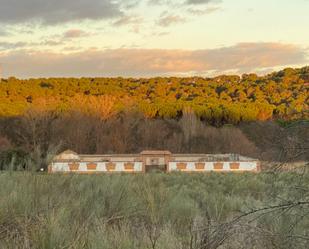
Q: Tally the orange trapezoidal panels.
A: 8